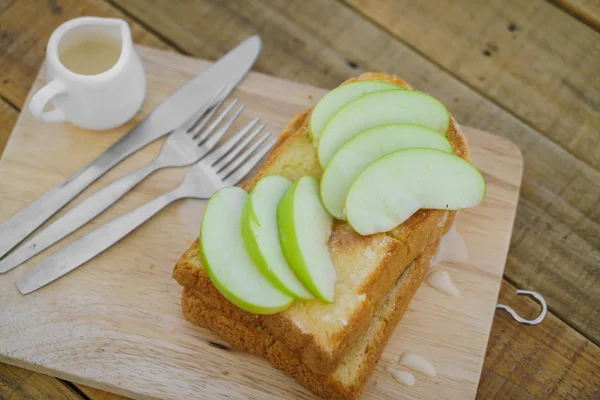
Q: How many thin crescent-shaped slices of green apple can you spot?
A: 7